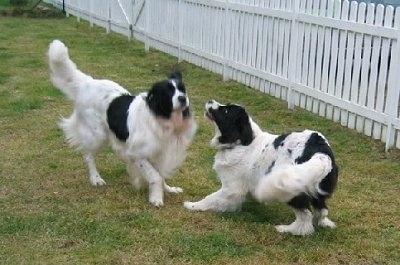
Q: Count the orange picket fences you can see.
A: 0